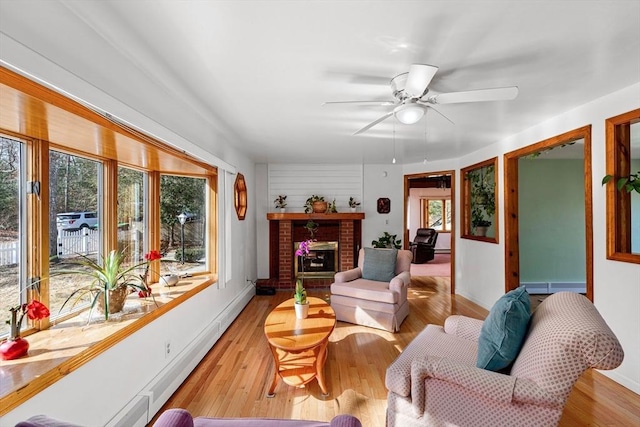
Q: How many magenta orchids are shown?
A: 1